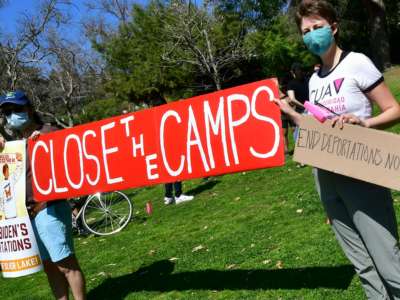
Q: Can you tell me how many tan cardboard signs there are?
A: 1